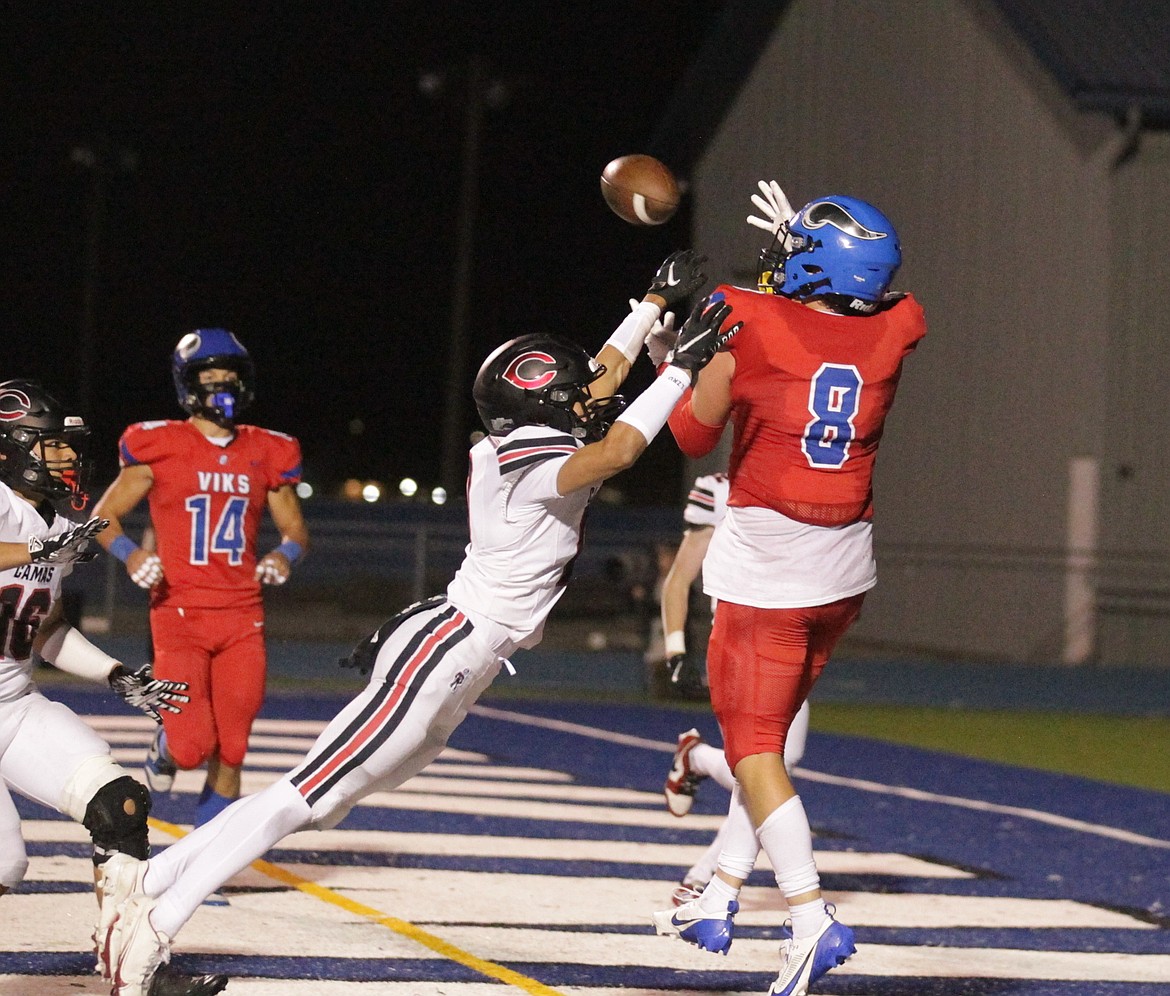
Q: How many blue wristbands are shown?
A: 2